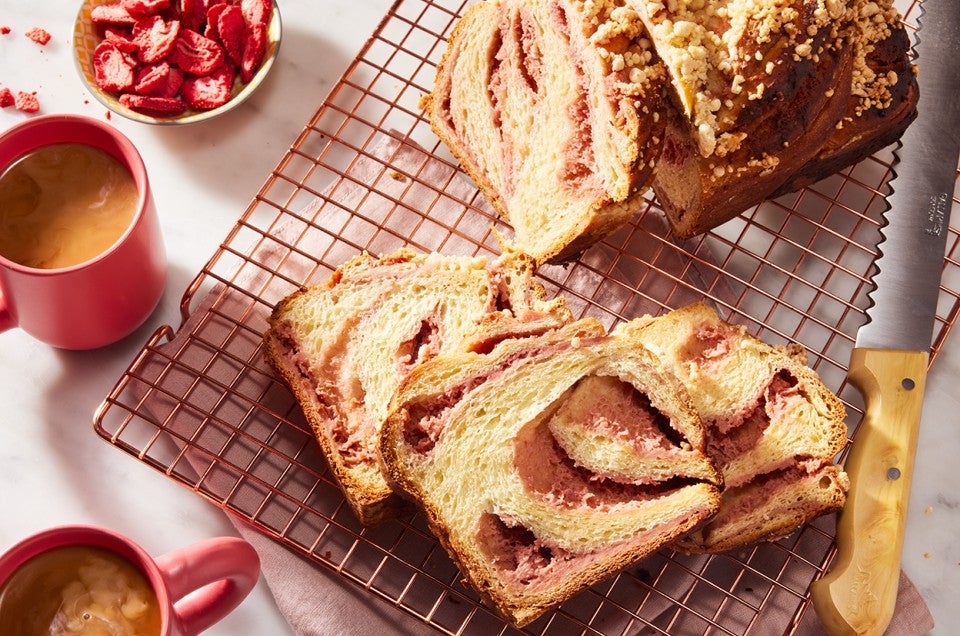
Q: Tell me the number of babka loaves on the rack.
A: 1